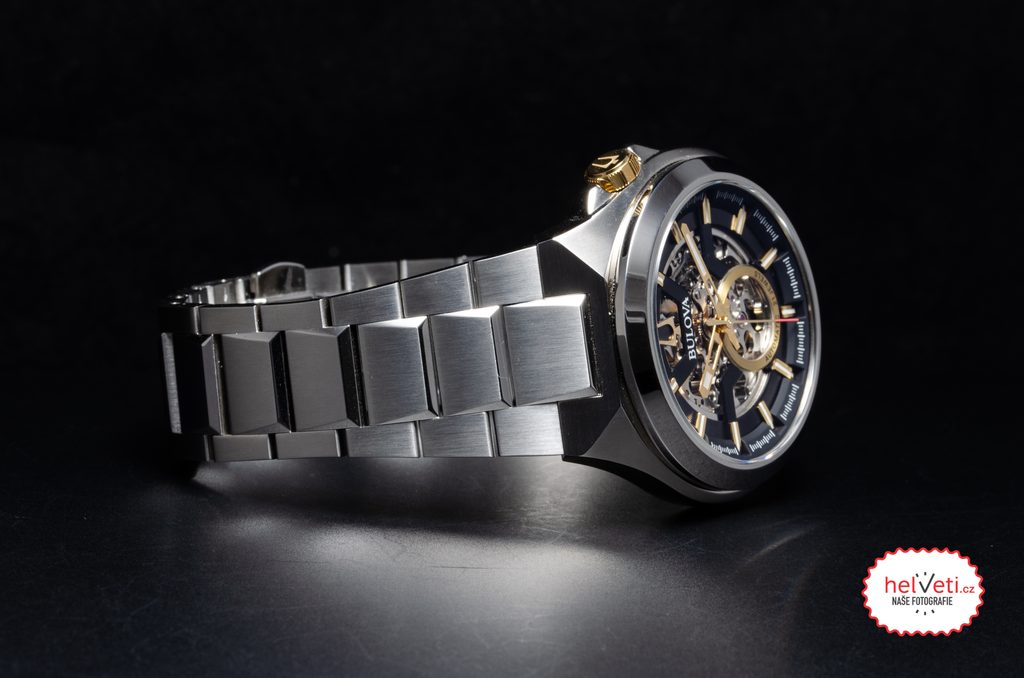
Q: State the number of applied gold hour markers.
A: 11